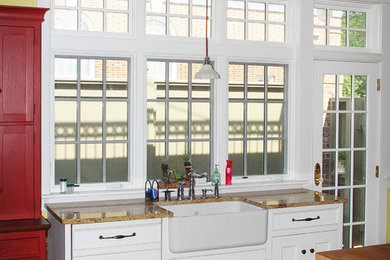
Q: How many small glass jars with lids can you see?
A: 2